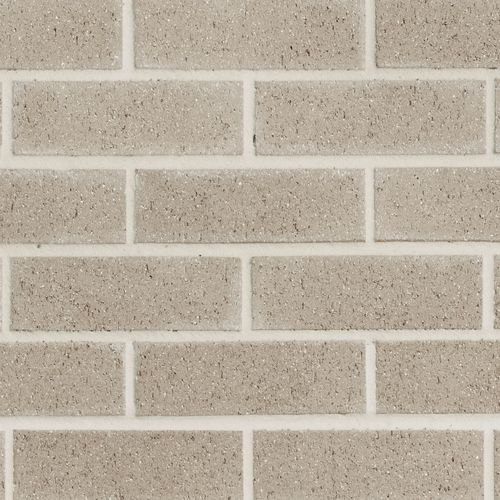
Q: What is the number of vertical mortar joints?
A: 15